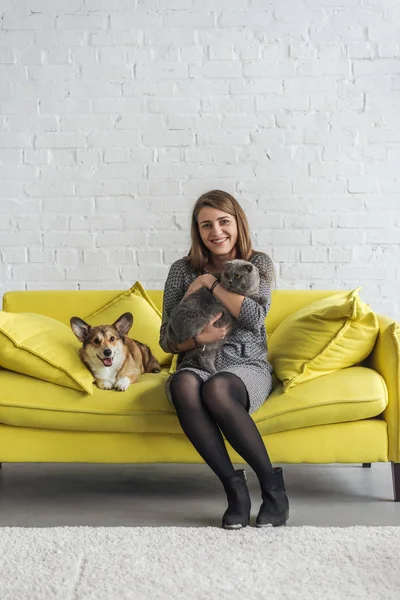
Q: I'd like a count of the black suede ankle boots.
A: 2